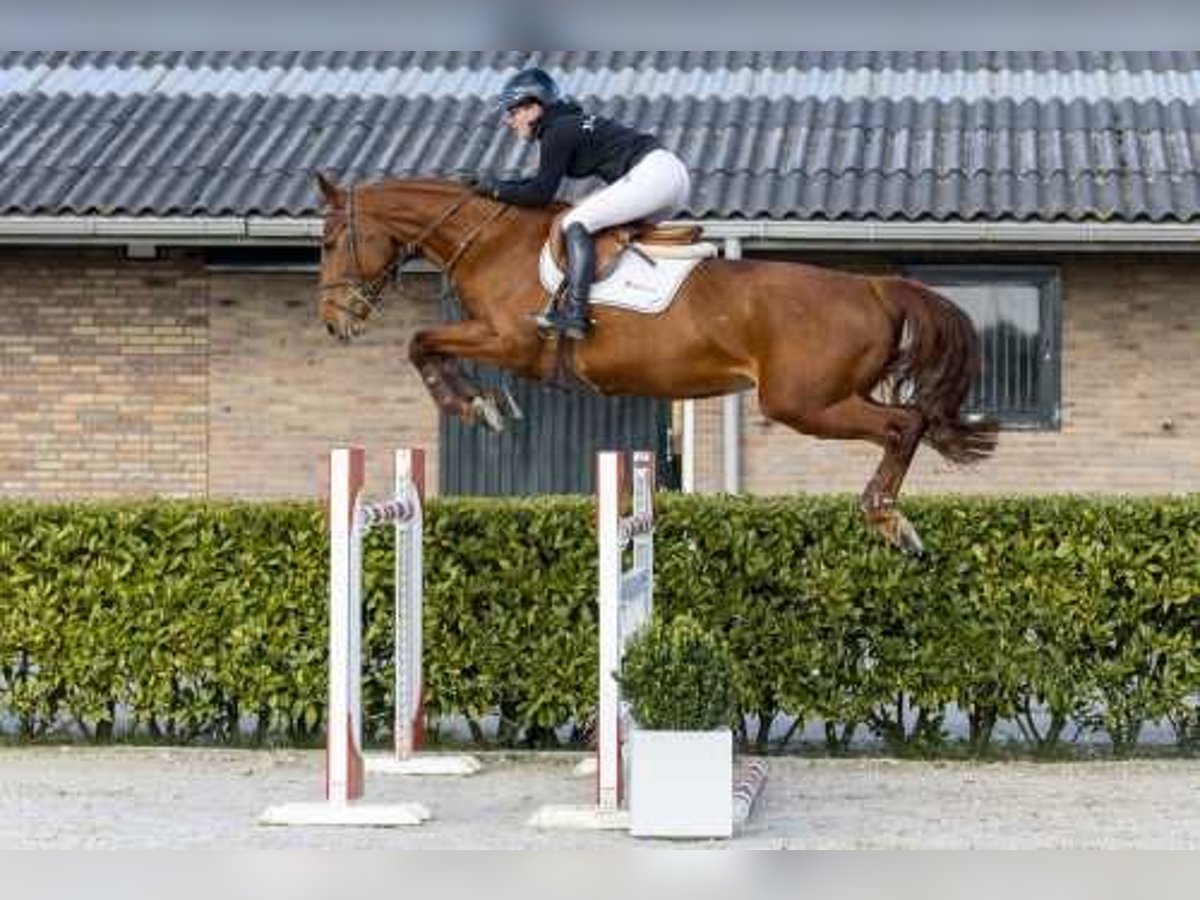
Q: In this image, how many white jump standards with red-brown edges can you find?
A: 4